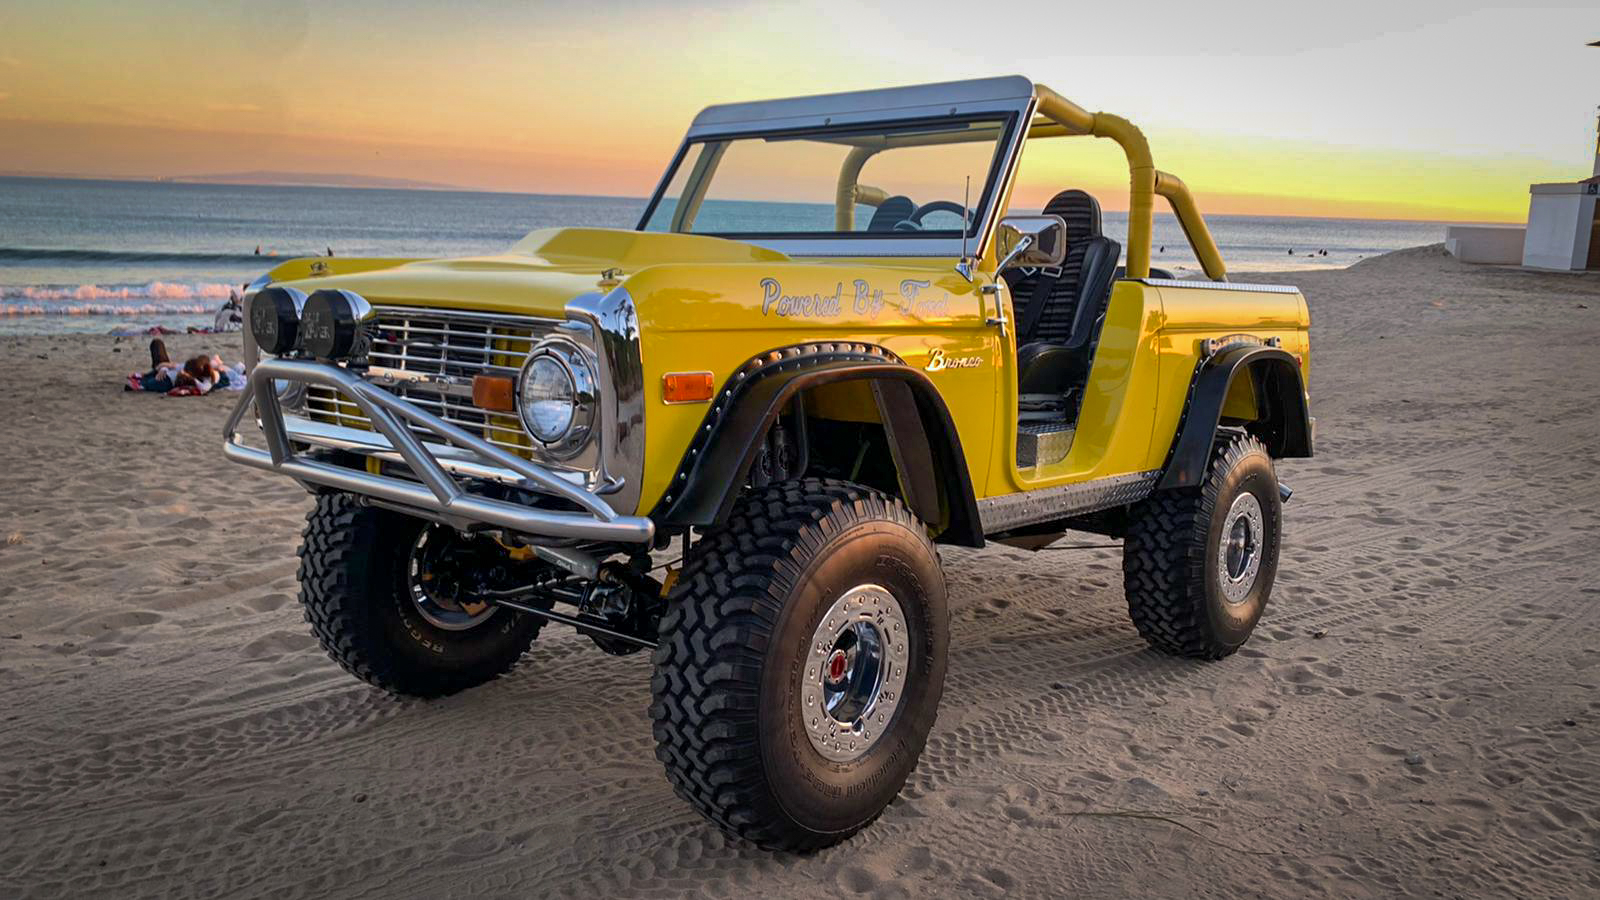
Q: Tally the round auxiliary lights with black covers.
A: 2